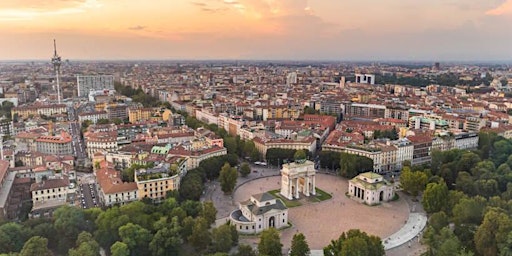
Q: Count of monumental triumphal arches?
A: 1